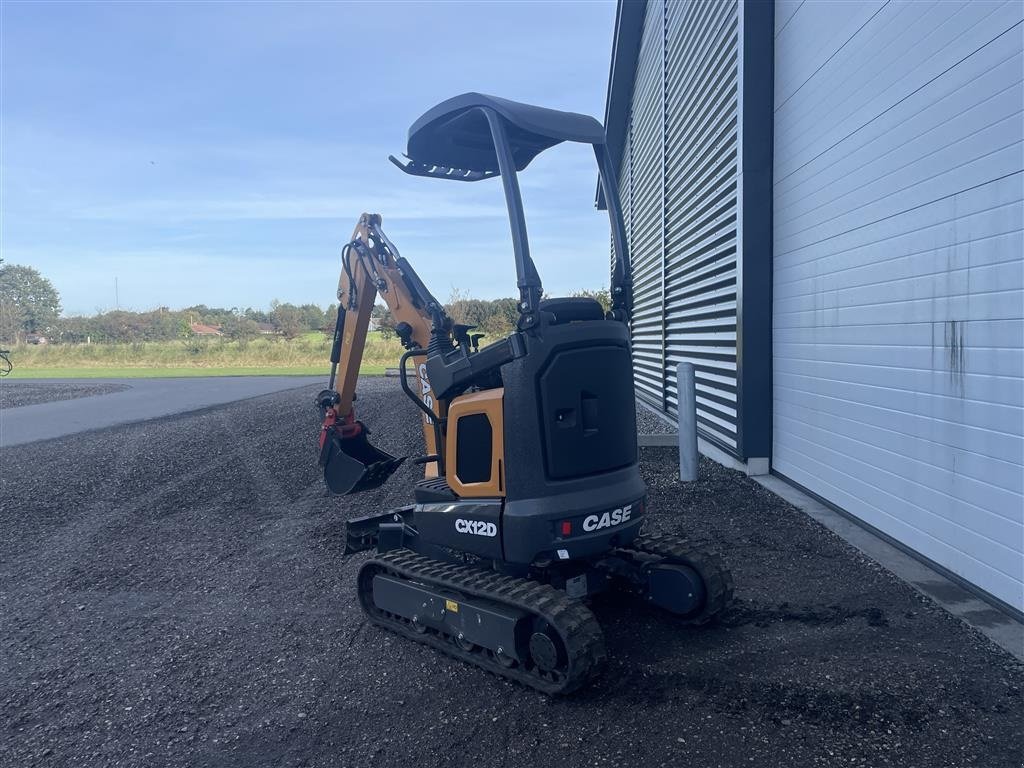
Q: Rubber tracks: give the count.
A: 2